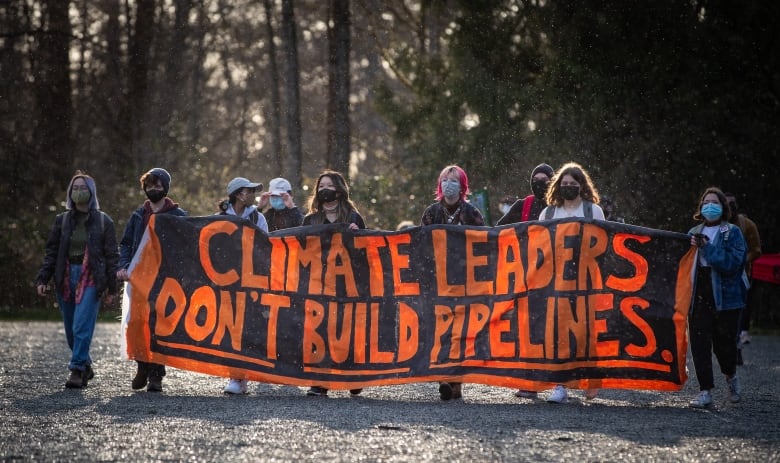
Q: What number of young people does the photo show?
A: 9